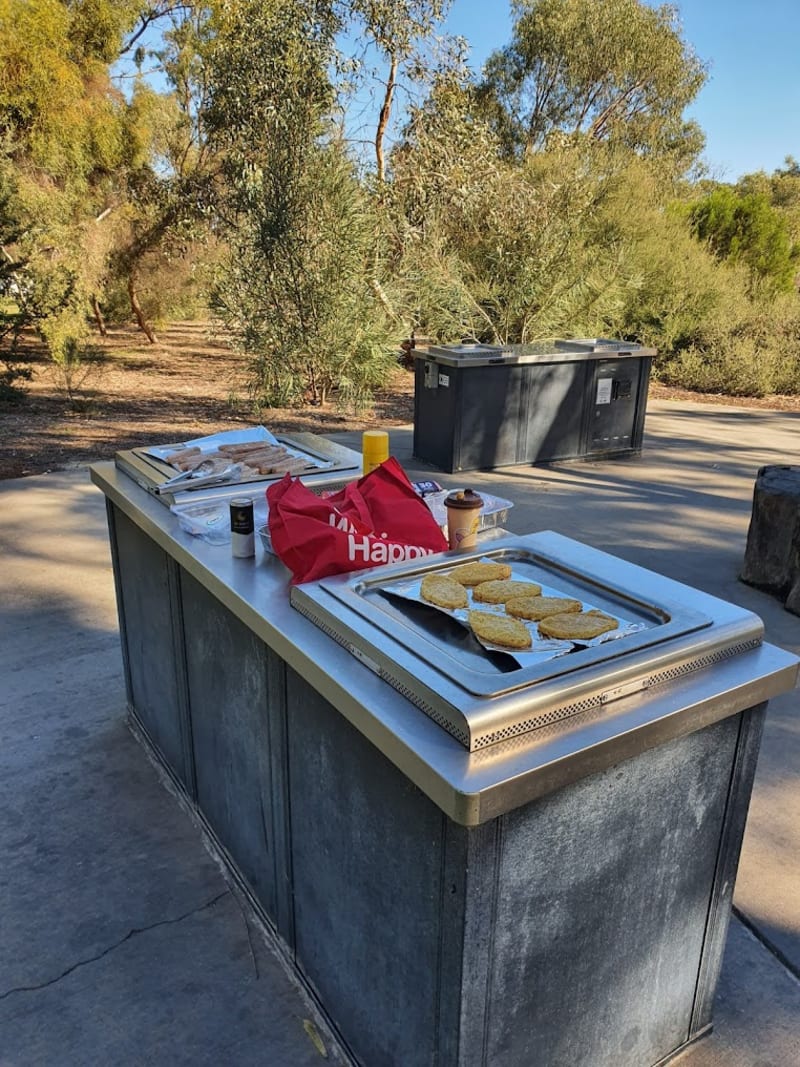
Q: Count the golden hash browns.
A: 6